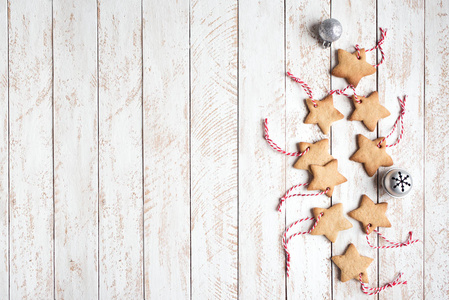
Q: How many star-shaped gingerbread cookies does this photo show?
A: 9